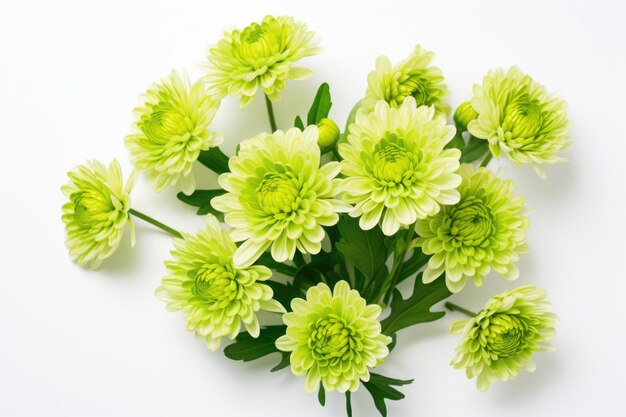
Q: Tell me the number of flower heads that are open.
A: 11